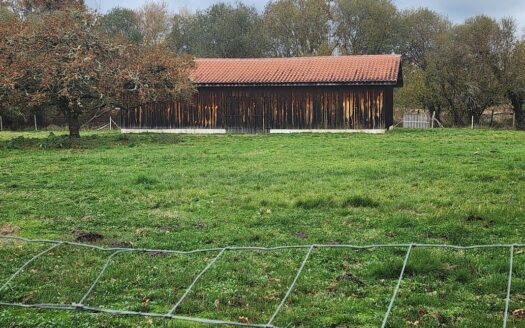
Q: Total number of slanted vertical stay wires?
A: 6